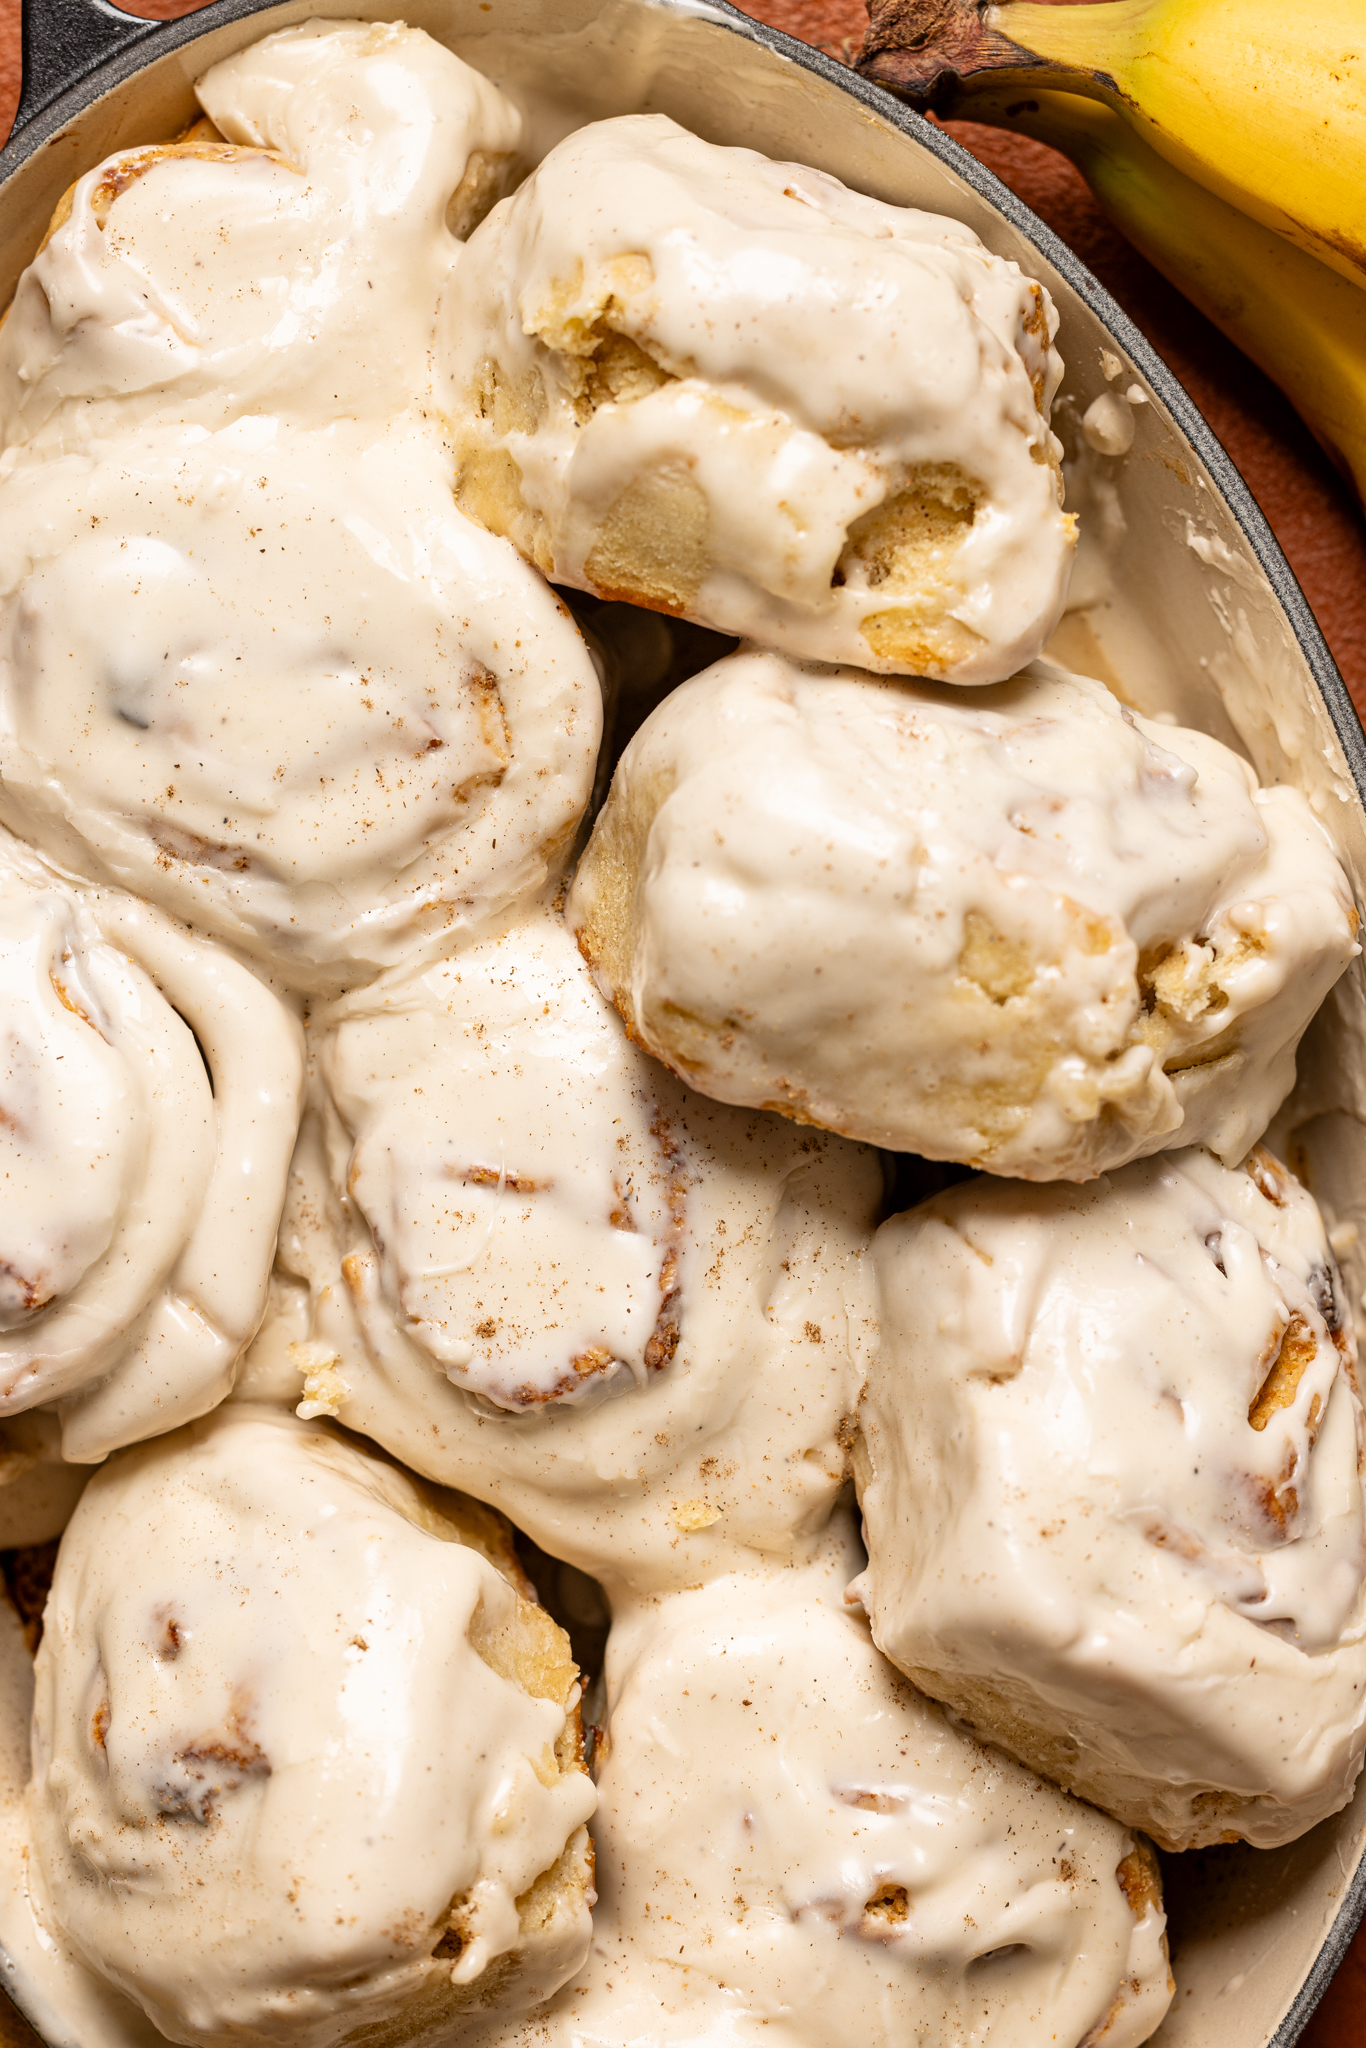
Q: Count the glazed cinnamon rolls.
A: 9